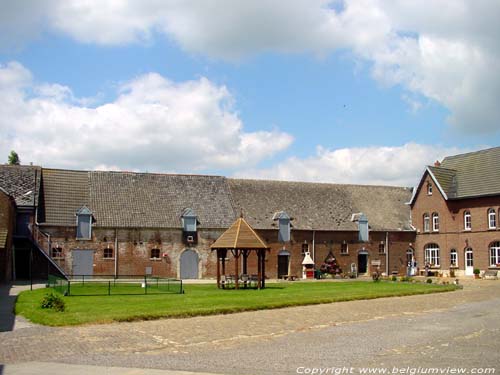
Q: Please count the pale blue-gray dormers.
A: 4